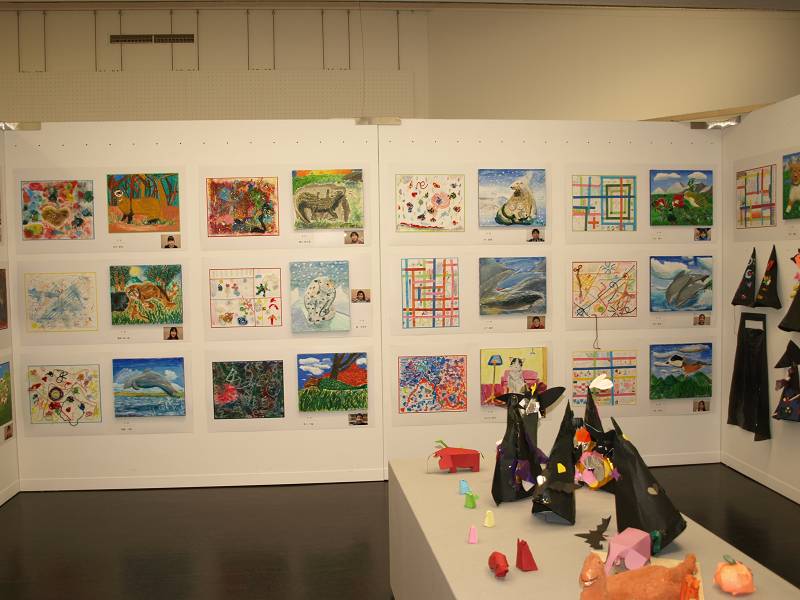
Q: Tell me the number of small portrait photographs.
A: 11